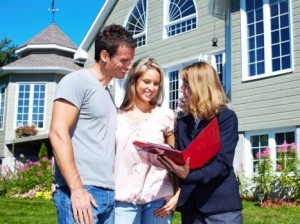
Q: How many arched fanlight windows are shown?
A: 2